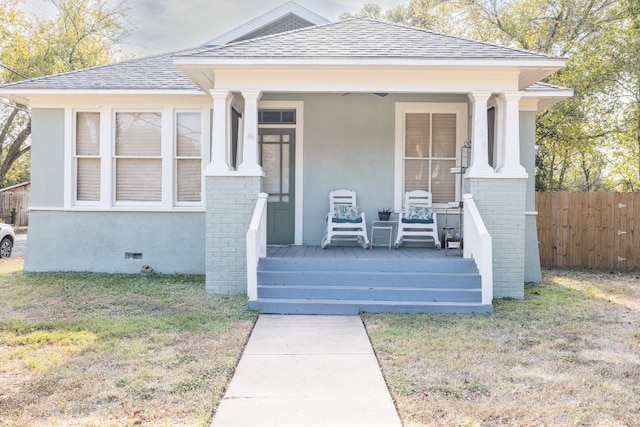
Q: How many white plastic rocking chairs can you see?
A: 2